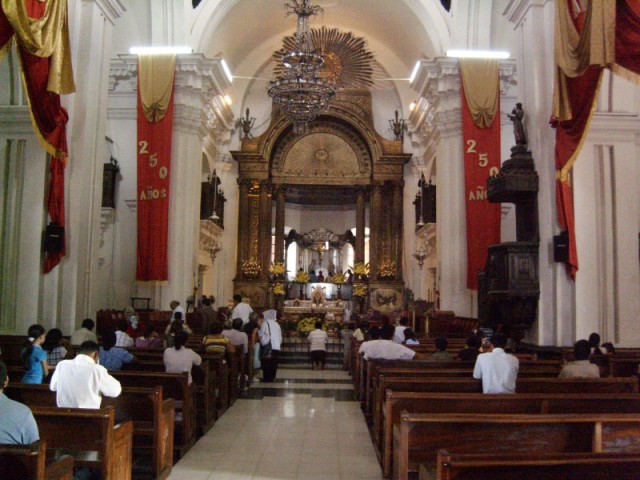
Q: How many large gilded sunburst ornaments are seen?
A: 1